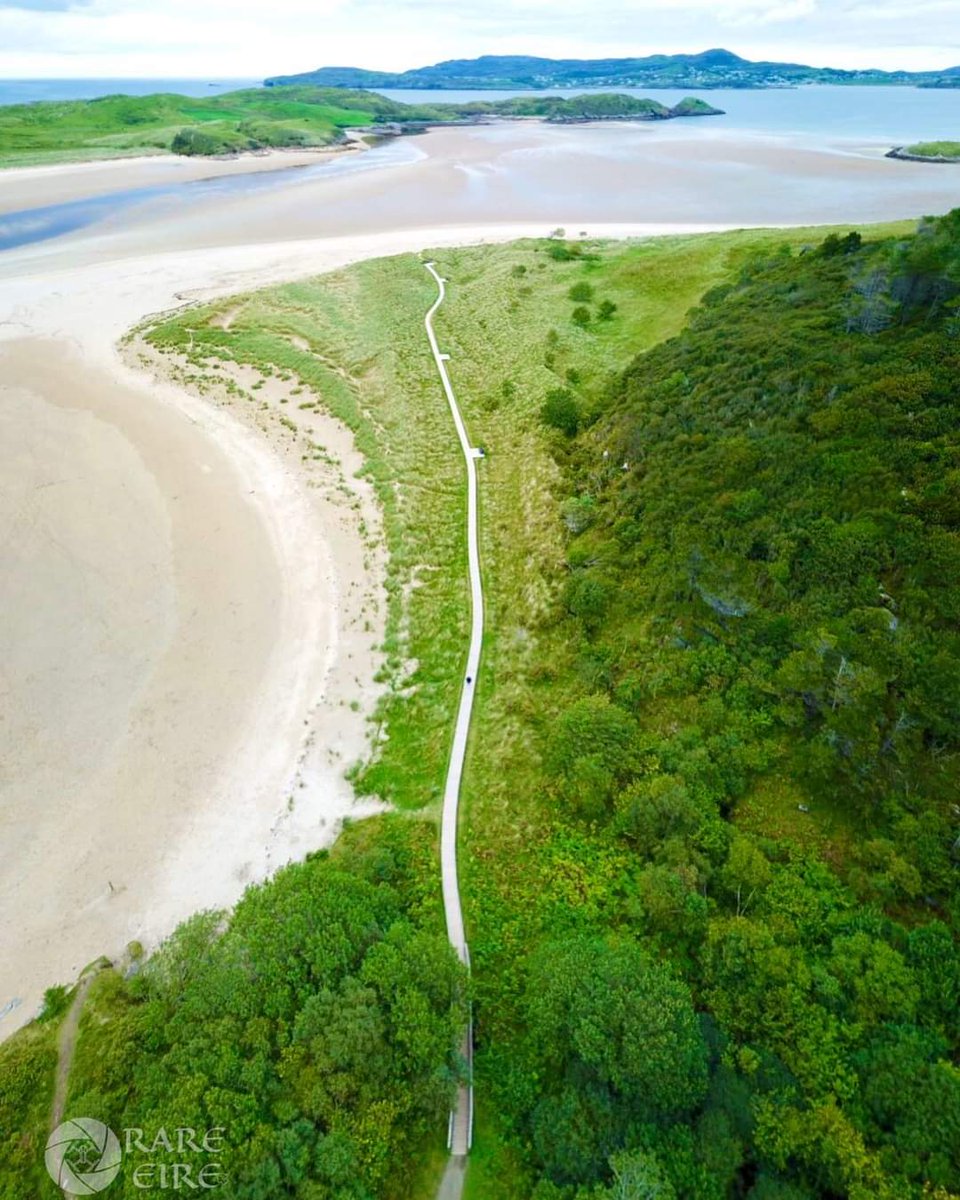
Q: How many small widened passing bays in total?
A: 3